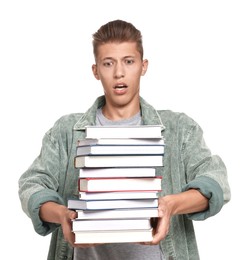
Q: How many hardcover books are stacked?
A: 11